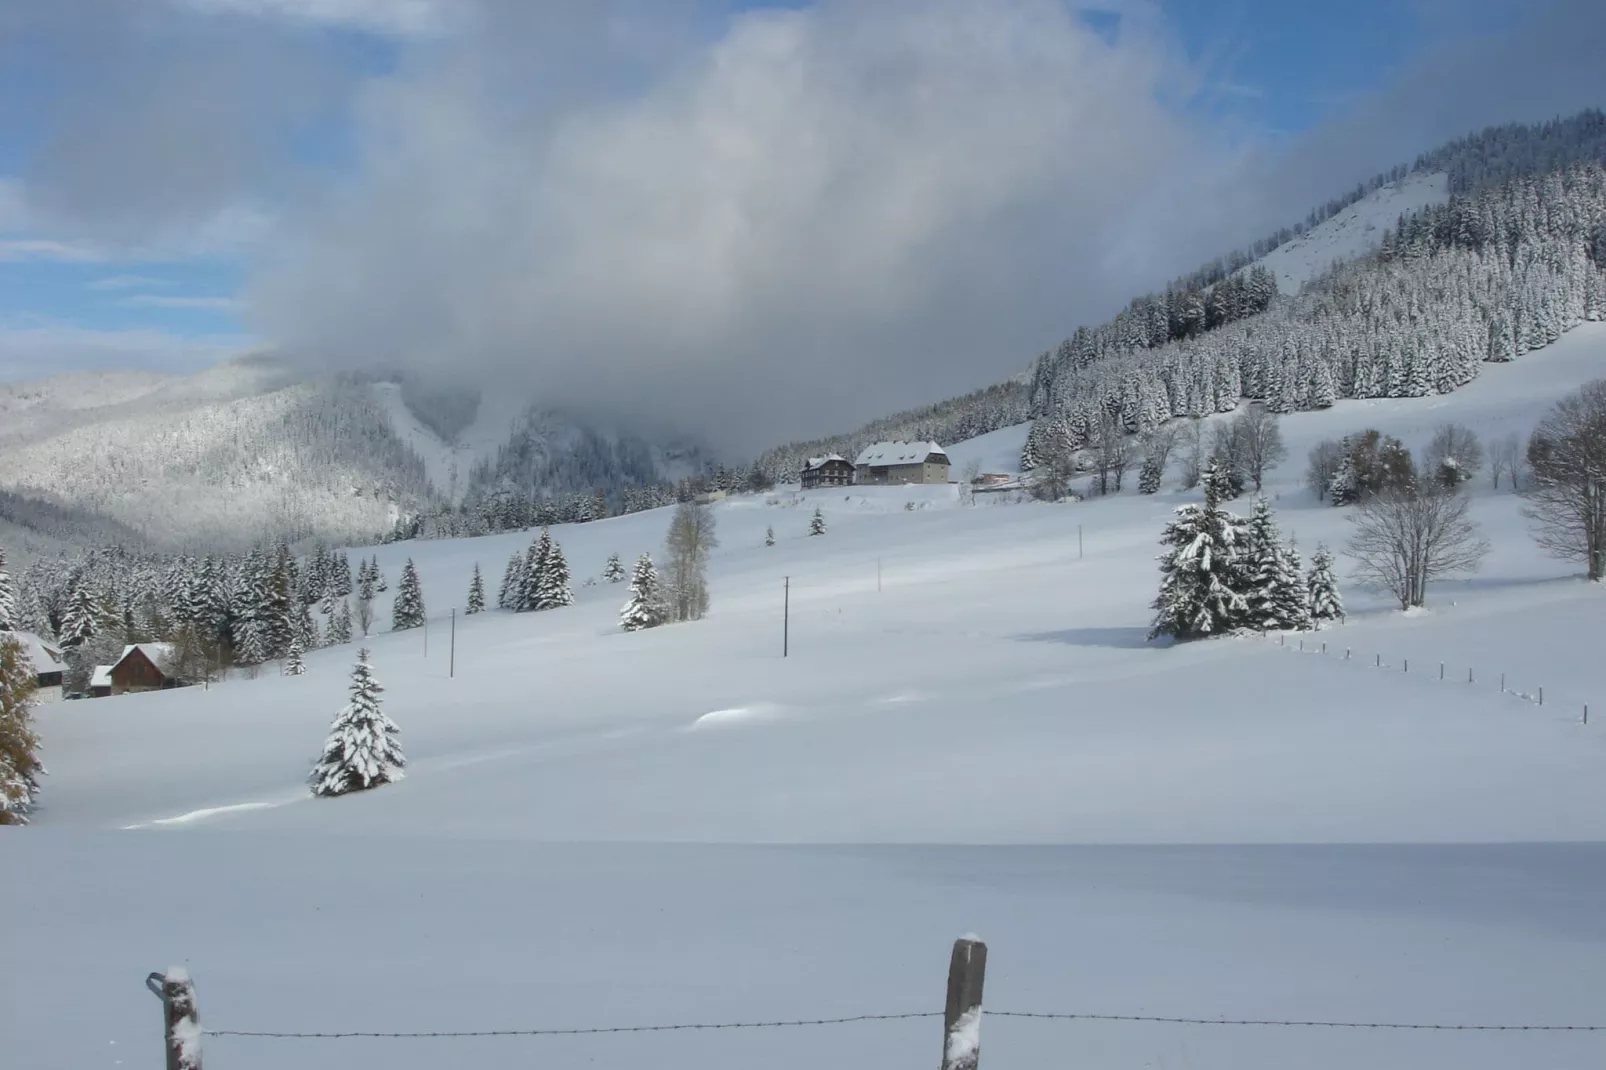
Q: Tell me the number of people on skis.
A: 0